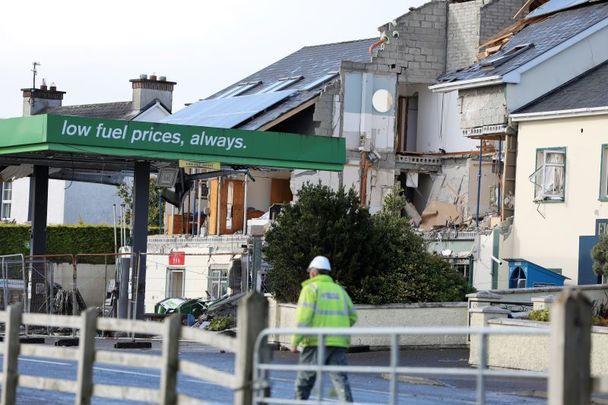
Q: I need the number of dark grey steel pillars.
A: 2